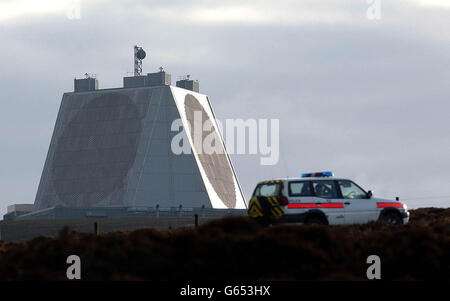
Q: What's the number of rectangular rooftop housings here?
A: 3